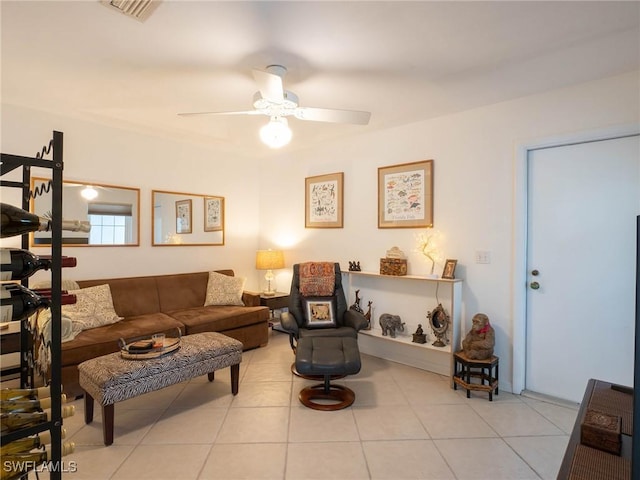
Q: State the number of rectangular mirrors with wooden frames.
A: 2